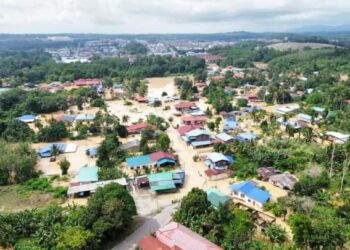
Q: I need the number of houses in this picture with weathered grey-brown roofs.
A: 2